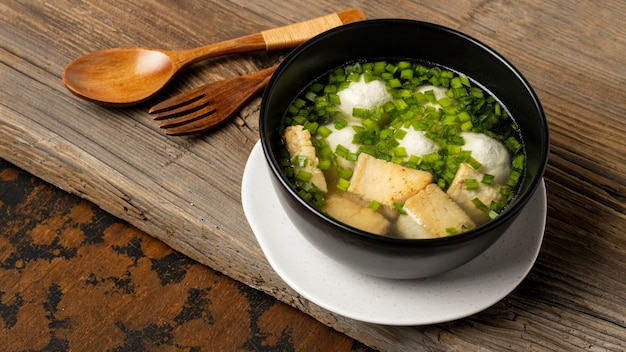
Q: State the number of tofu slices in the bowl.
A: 5